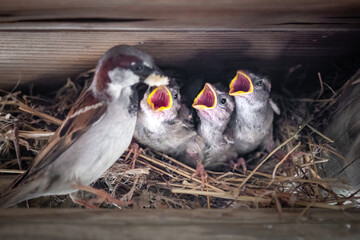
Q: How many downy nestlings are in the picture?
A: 3